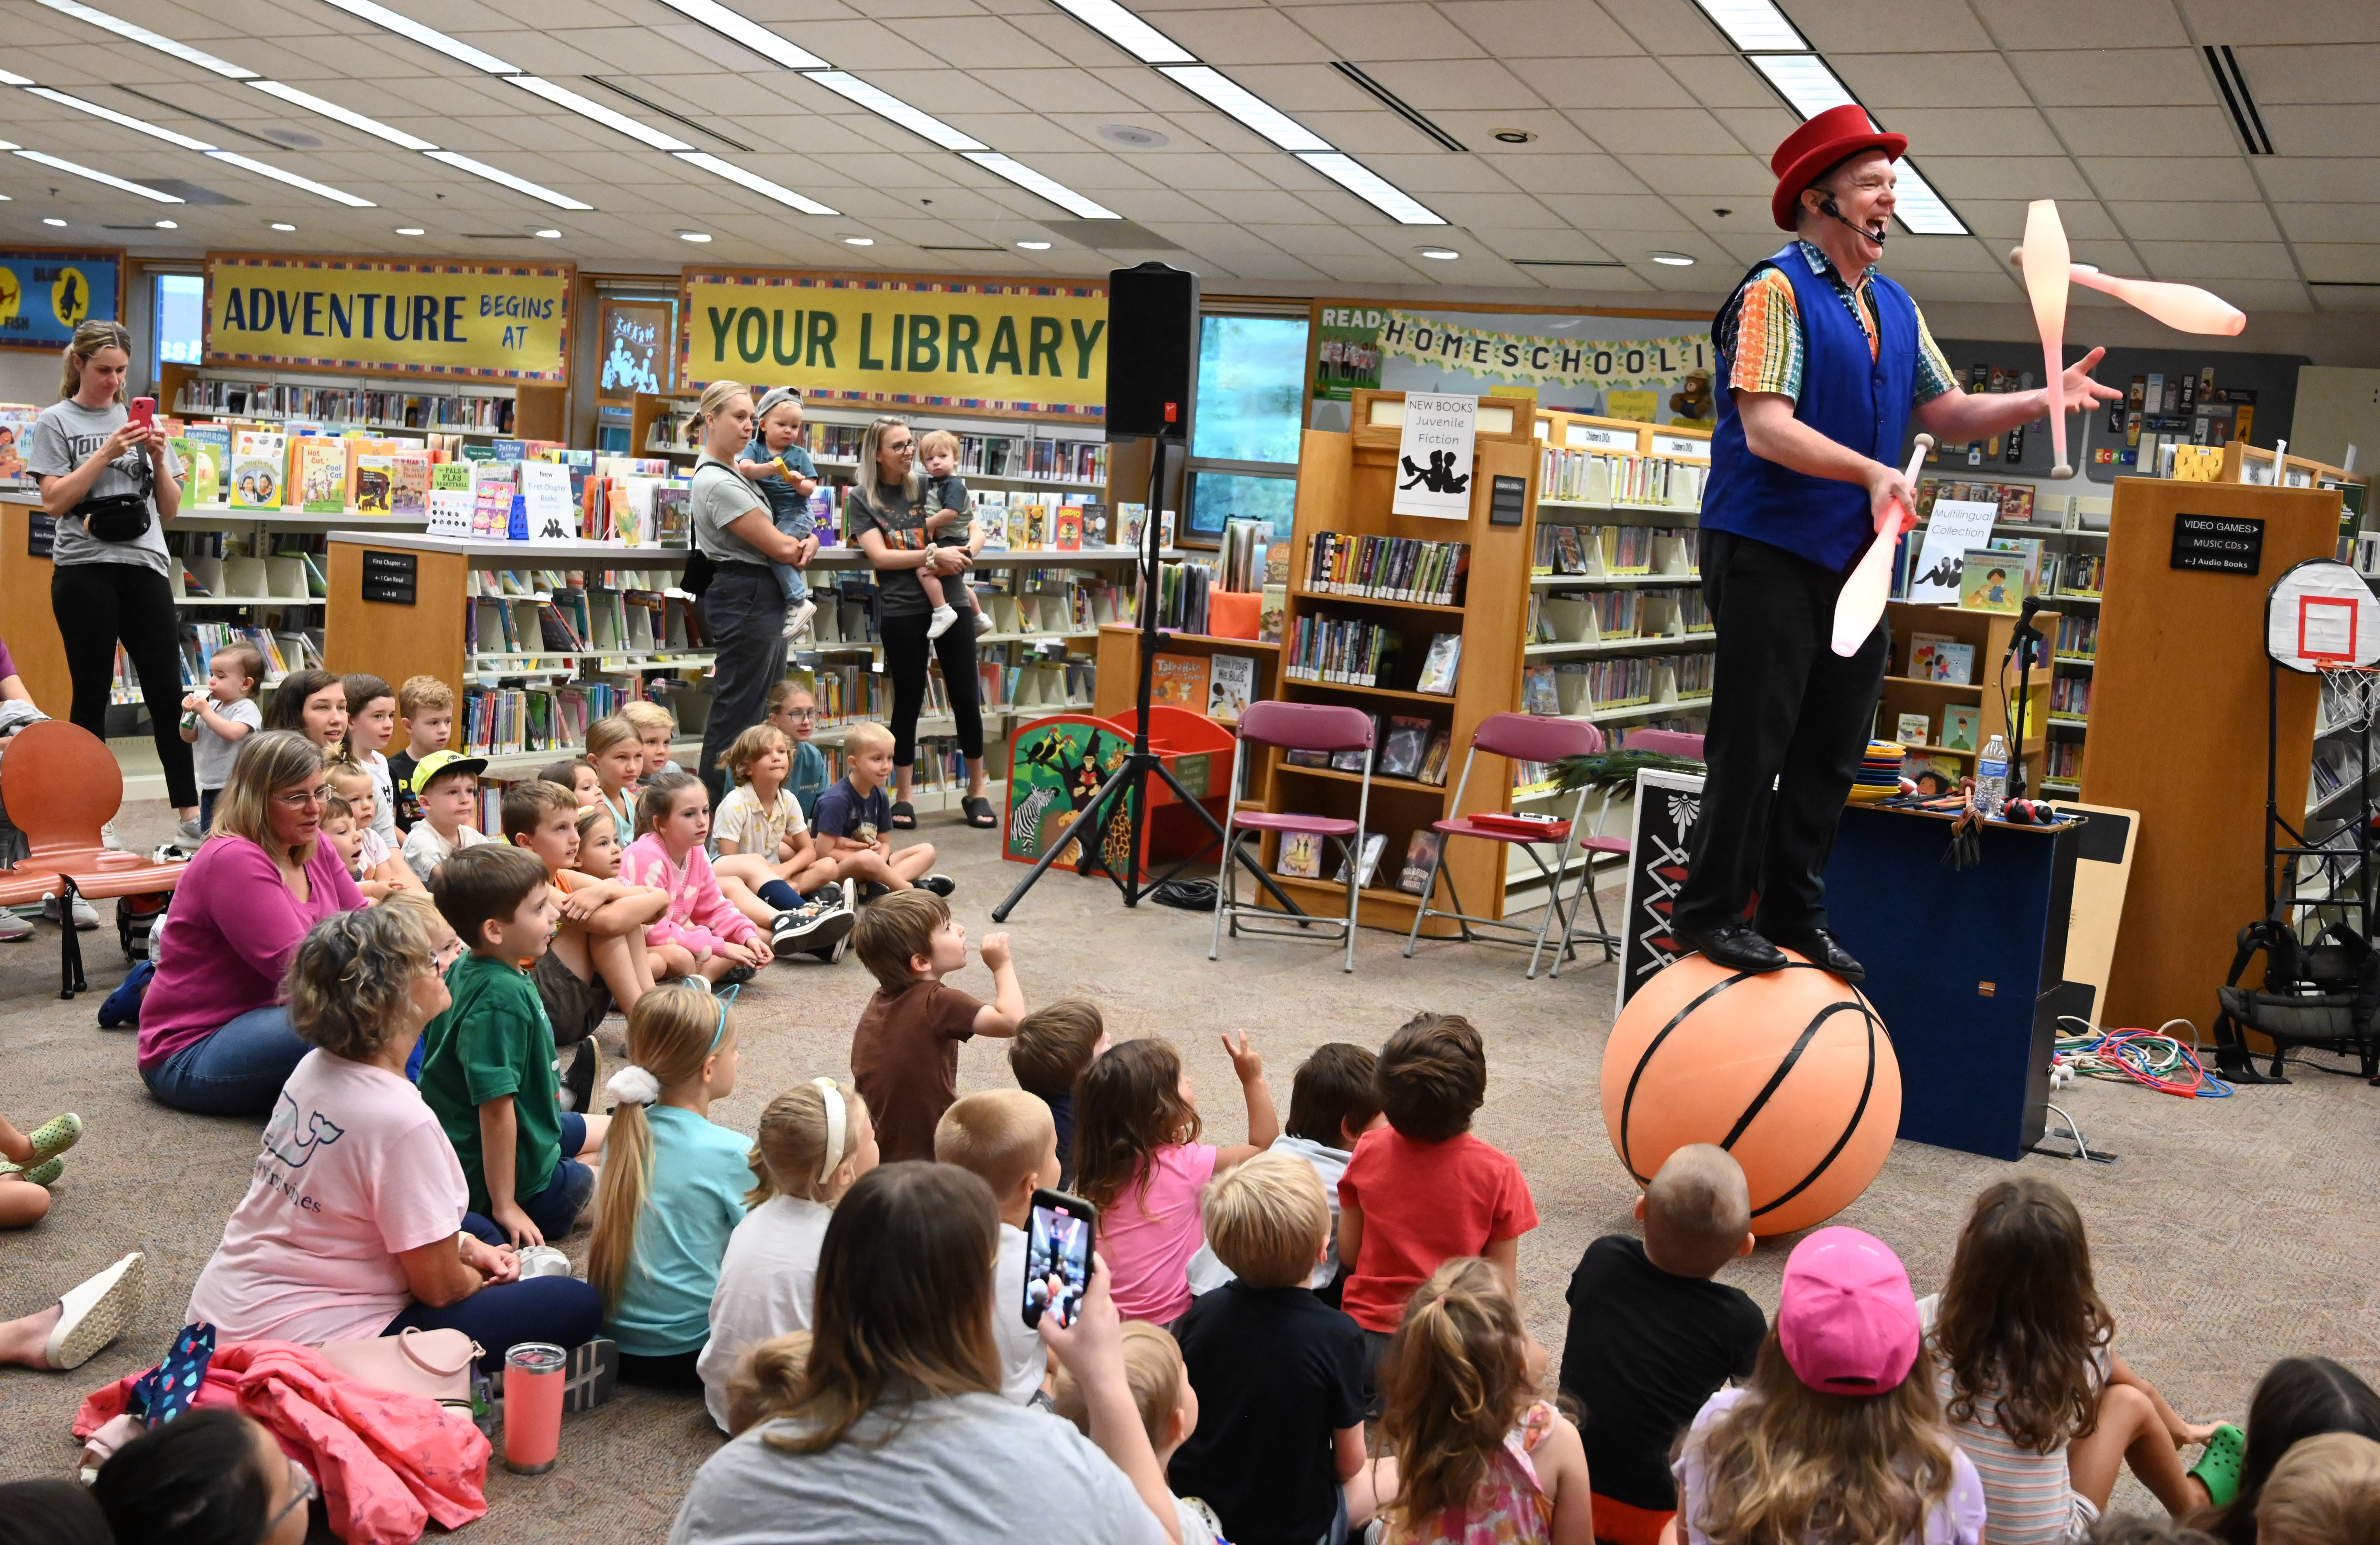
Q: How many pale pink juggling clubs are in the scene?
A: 3